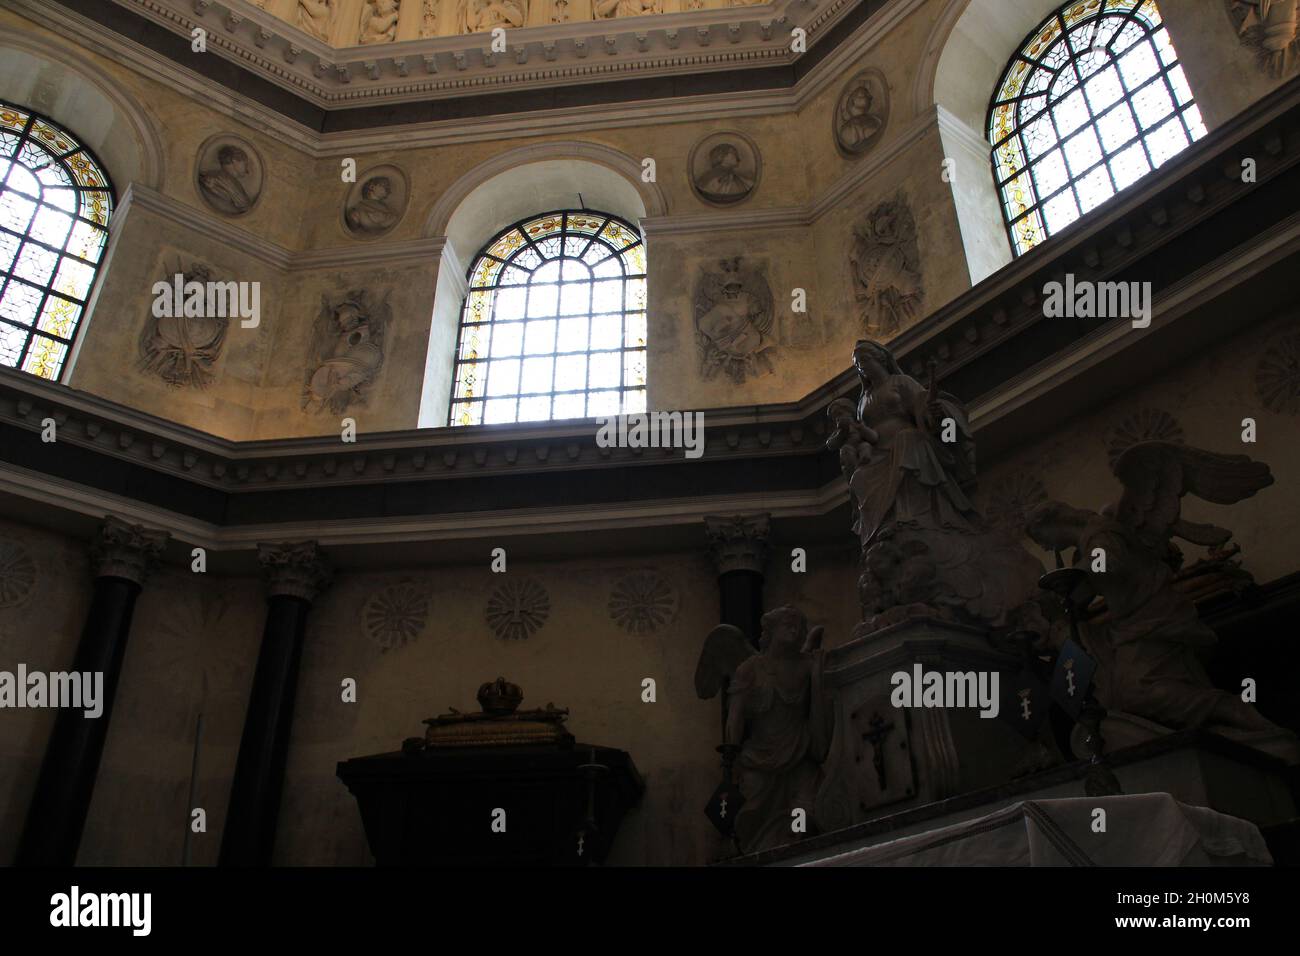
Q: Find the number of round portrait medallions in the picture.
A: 4